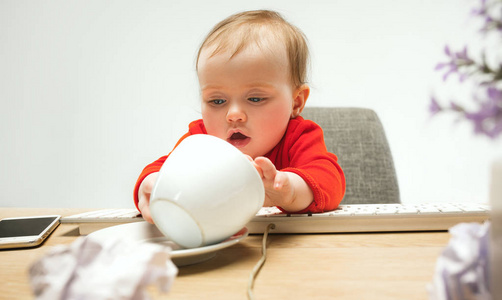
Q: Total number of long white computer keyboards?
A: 1